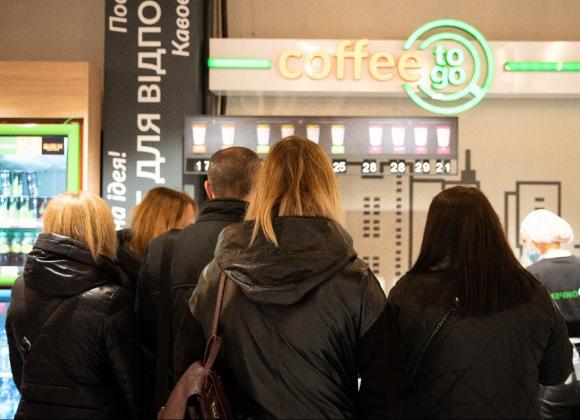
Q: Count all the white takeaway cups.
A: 10